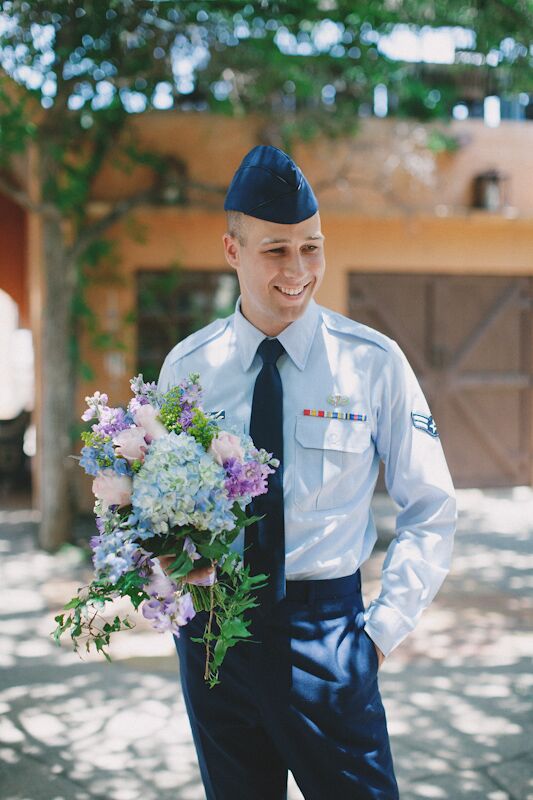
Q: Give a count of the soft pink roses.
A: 4